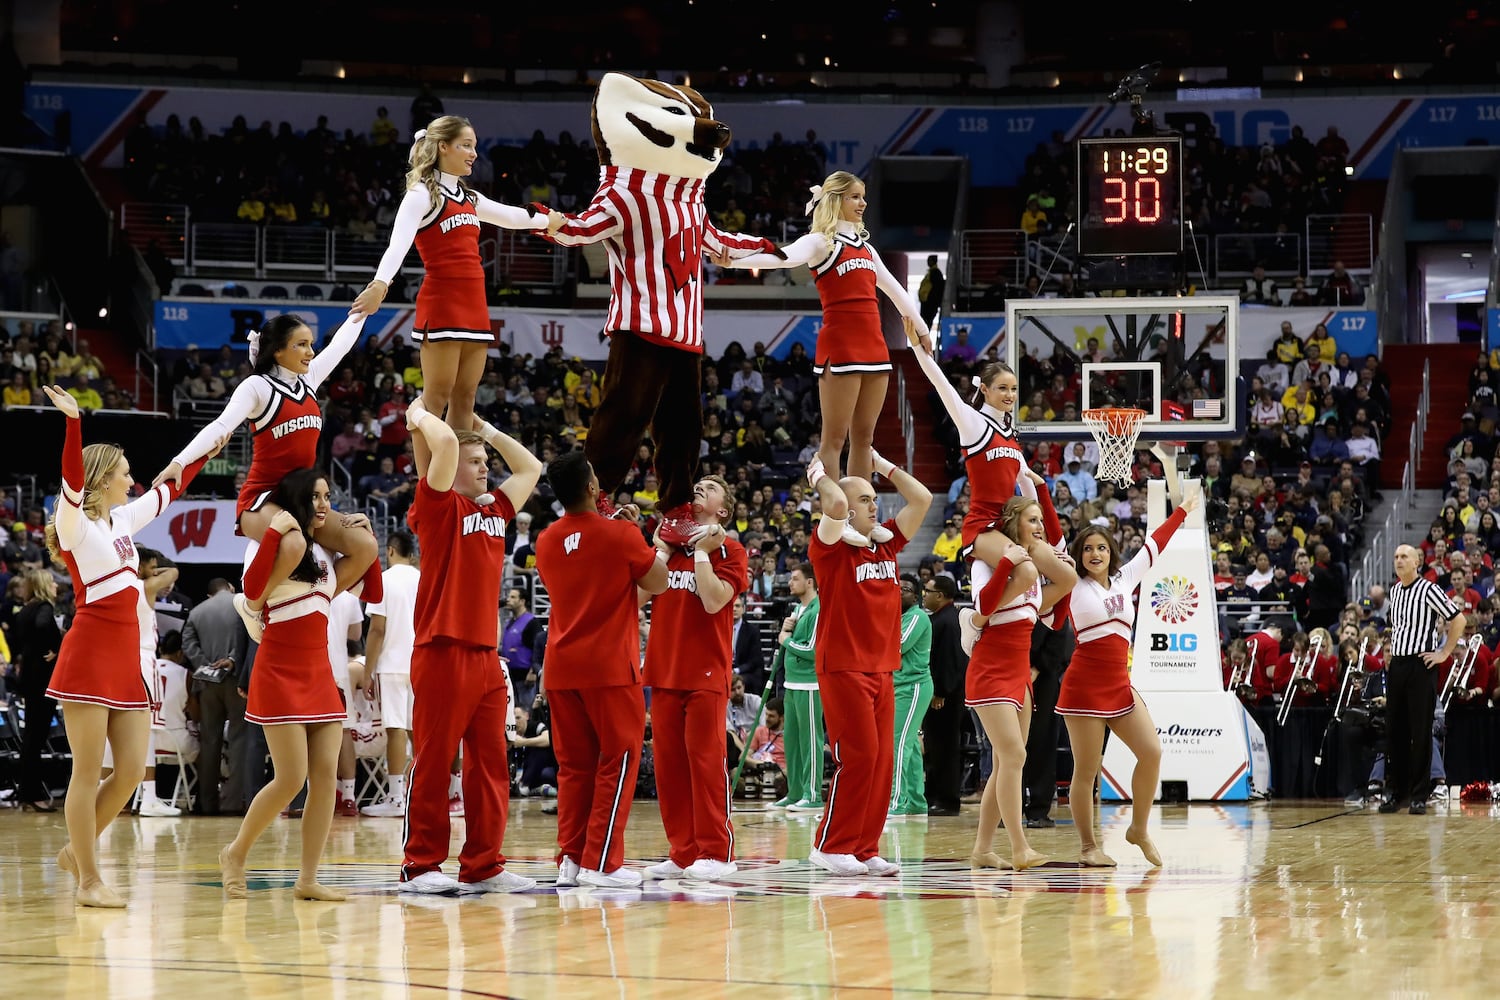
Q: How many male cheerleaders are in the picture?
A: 4